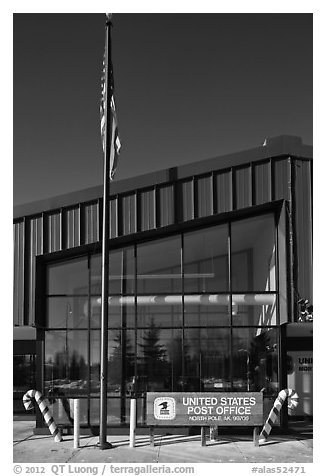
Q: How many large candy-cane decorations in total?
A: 2